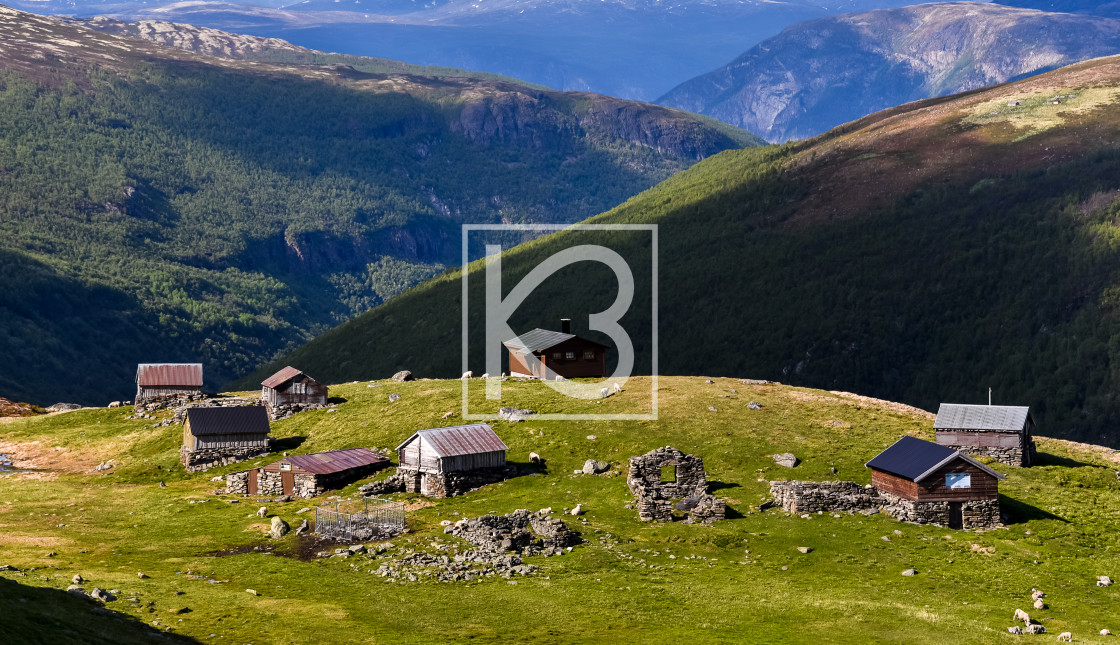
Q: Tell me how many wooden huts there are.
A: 8